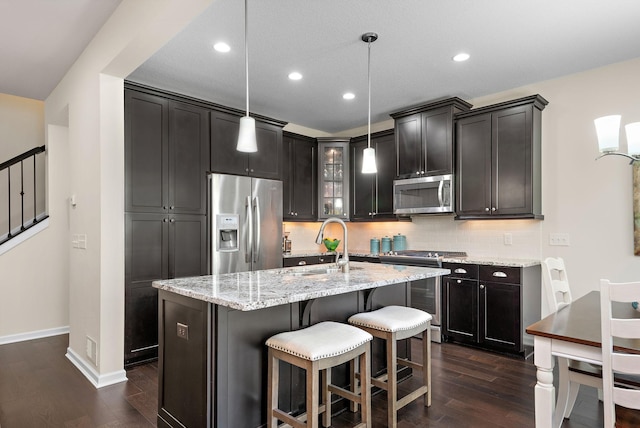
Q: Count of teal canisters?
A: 3